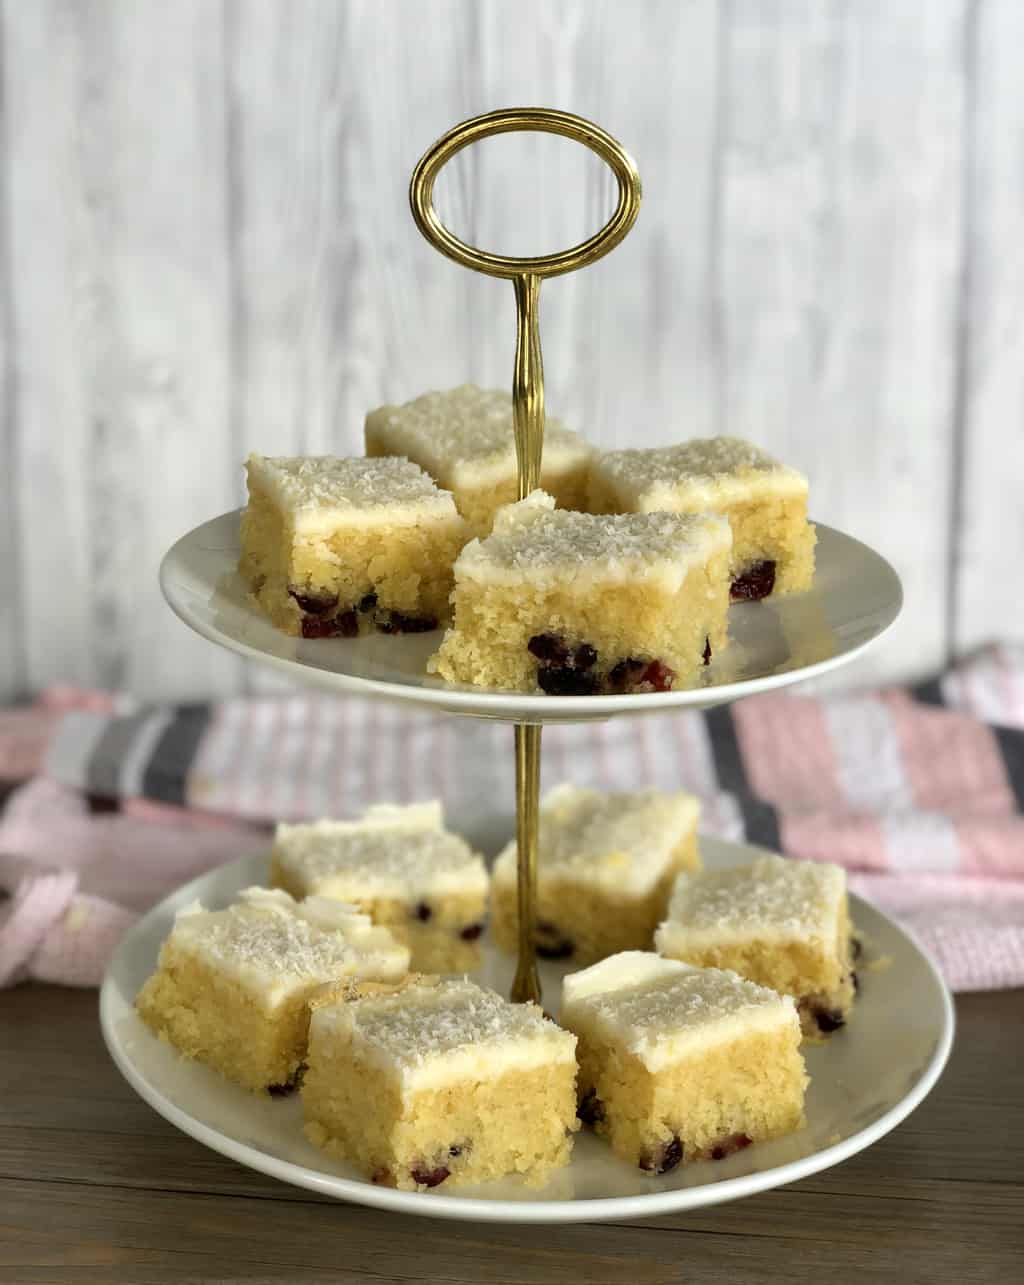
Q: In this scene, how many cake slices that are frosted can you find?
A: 10